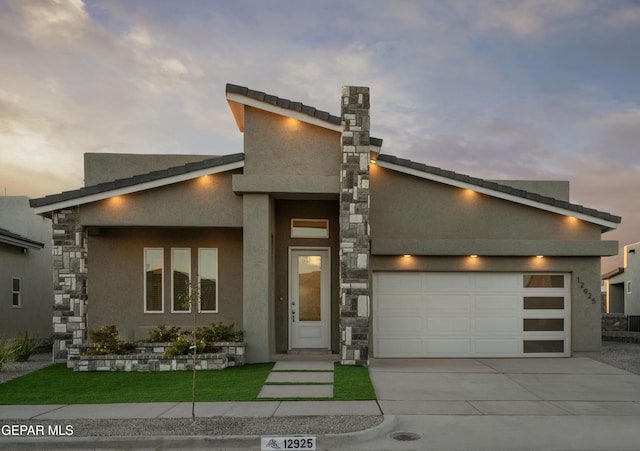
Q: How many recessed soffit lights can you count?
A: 9